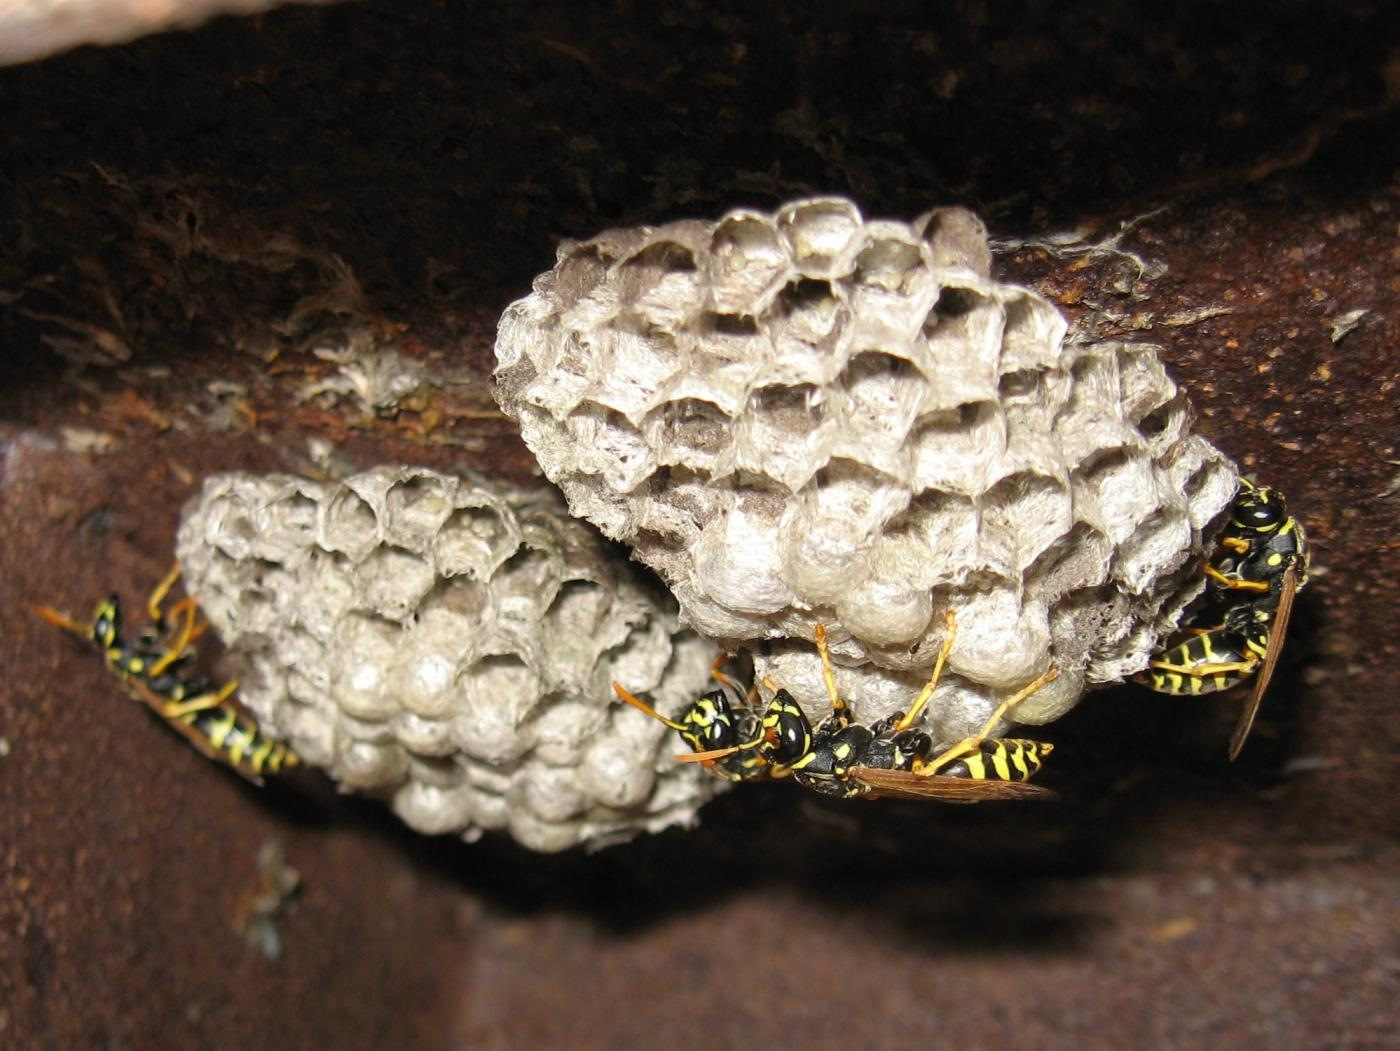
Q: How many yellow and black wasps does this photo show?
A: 4